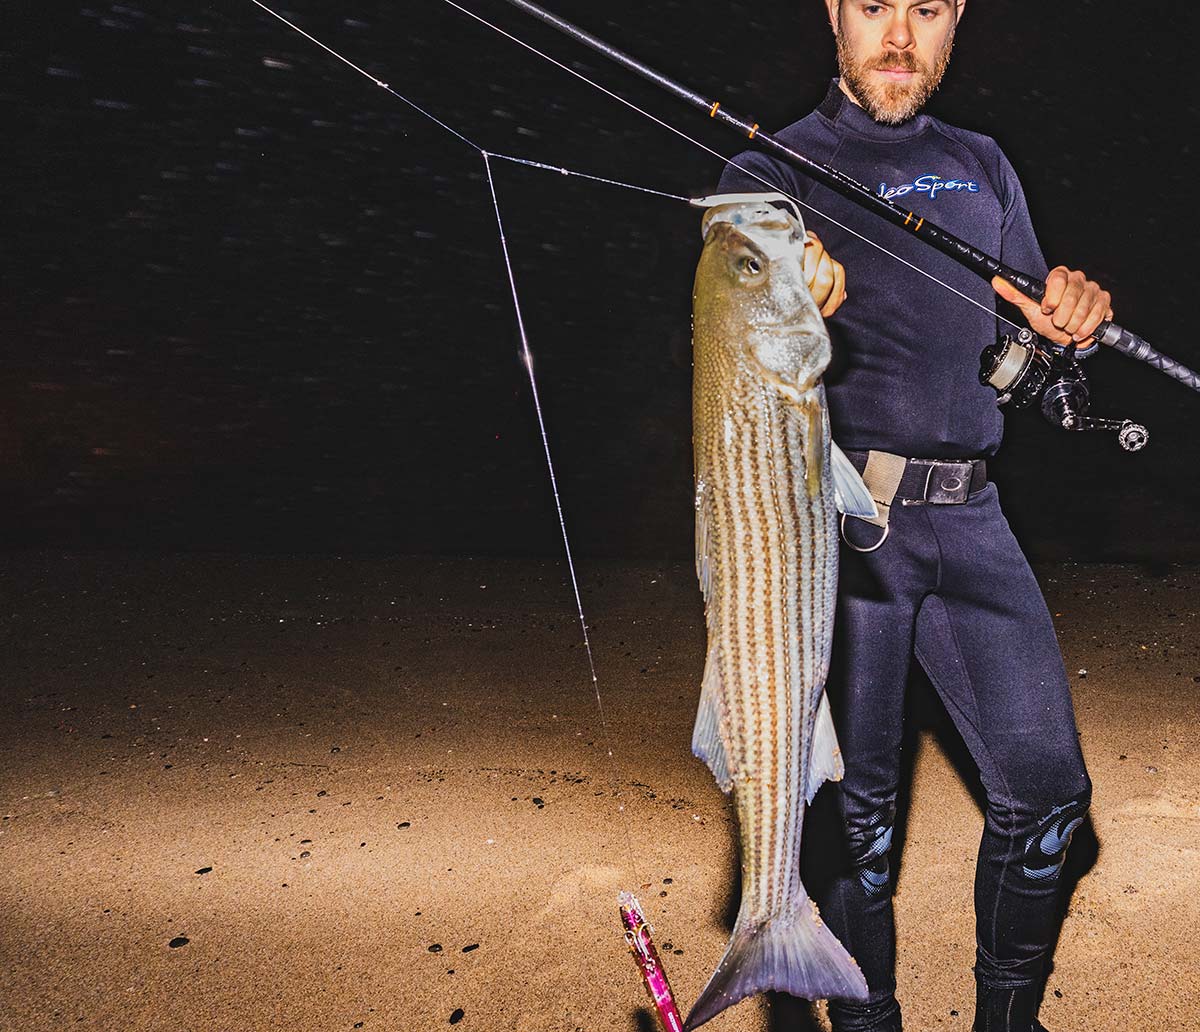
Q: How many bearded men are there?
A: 1